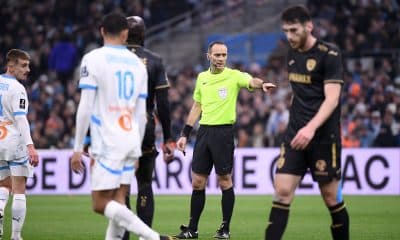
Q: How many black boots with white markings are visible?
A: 2